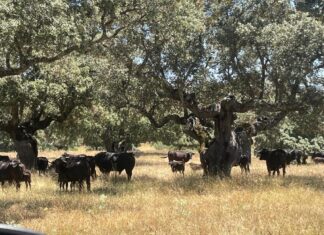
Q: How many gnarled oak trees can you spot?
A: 2